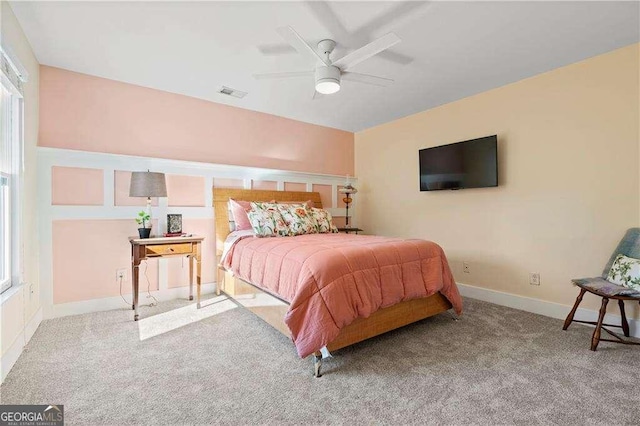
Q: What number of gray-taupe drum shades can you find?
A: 1